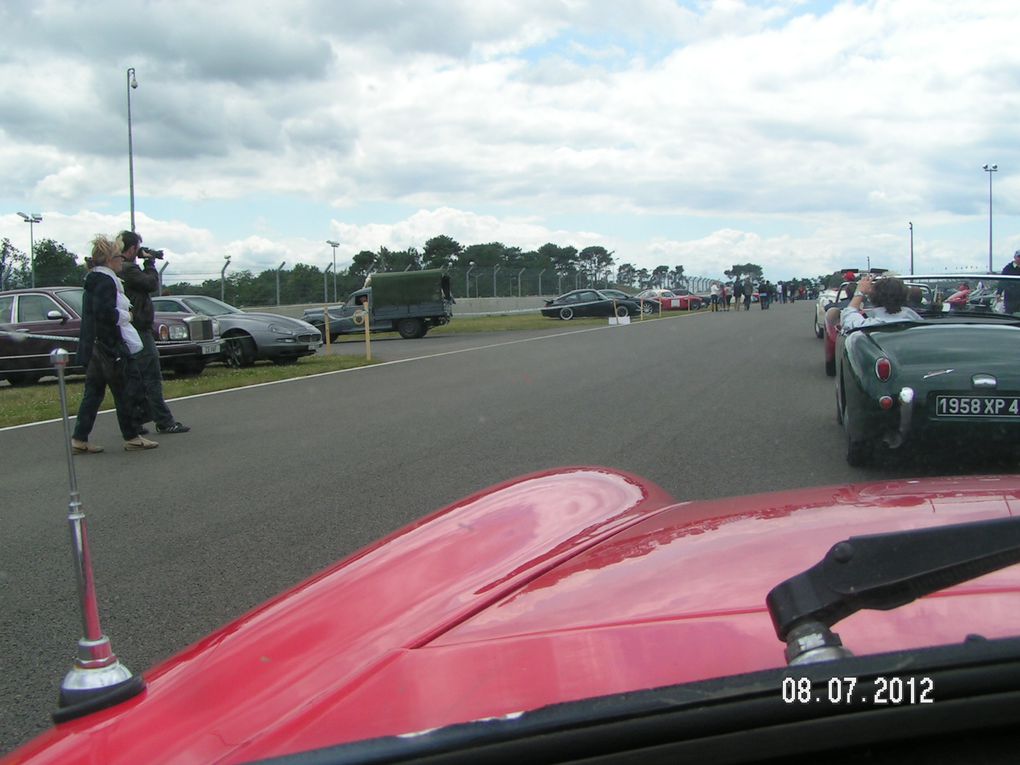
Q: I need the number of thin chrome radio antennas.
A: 1